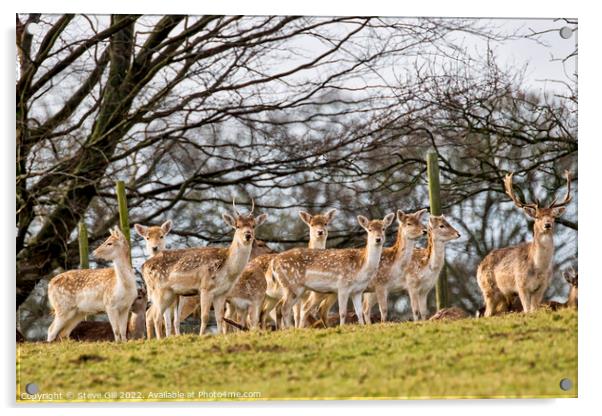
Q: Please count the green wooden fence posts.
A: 3